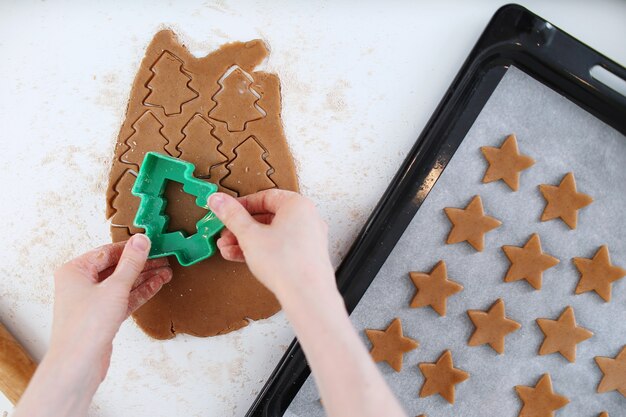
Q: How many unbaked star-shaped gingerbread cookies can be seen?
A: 12